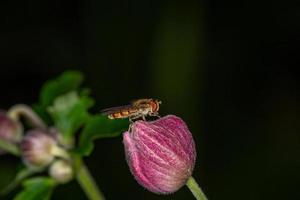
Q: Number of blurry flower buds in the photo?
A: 3